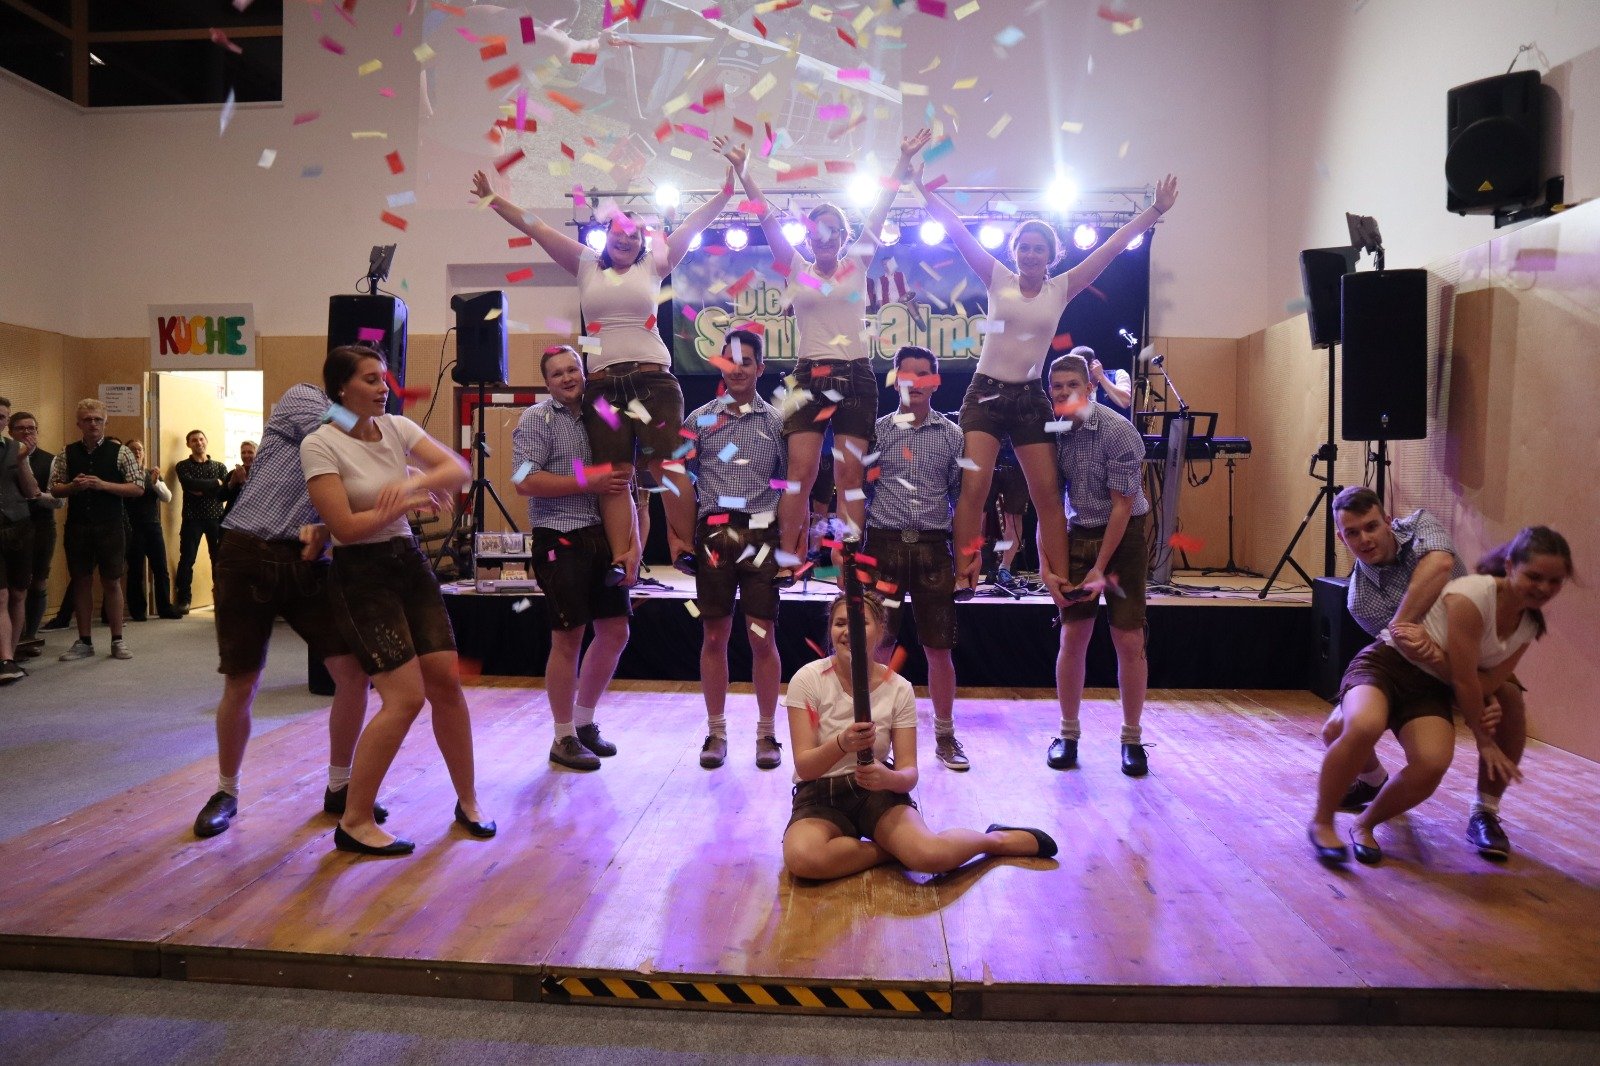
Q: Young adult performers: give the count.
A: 12